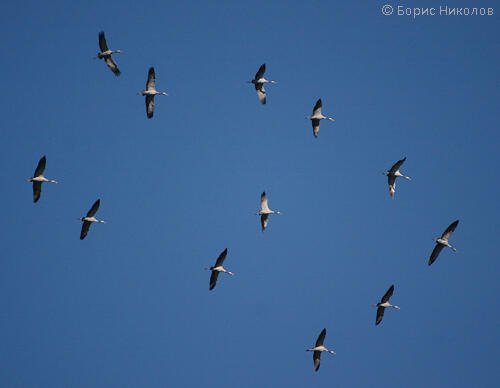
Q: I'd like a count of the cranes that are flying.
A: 12